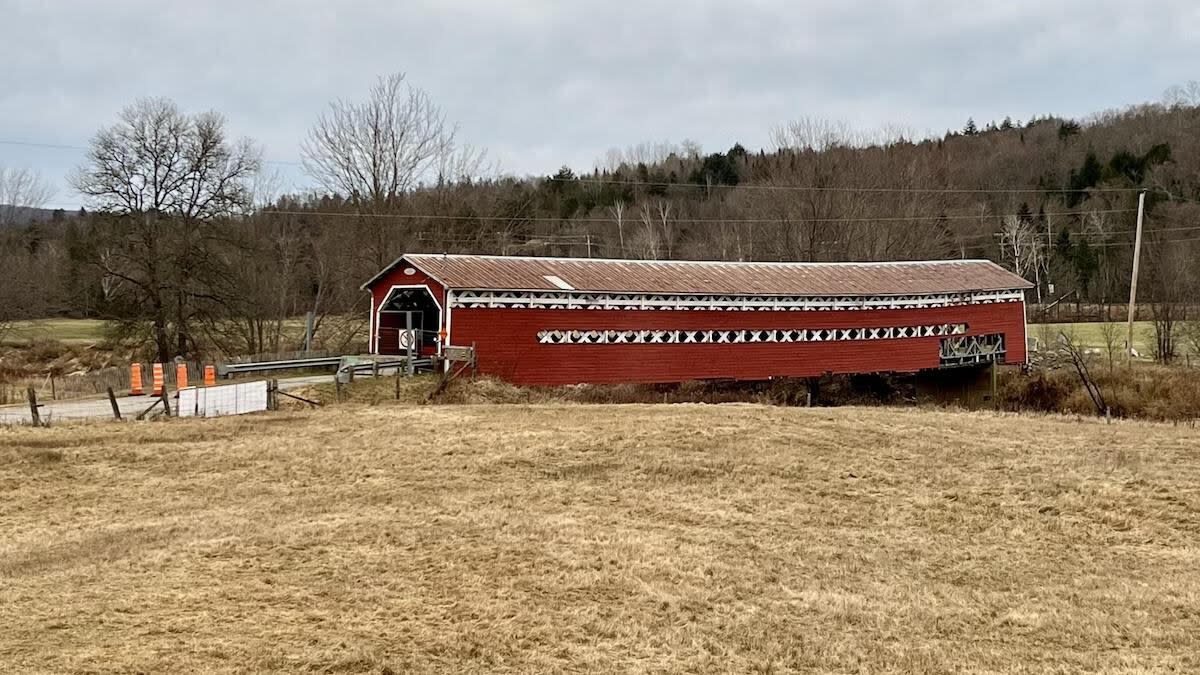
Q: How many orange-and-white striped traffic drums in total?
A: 4